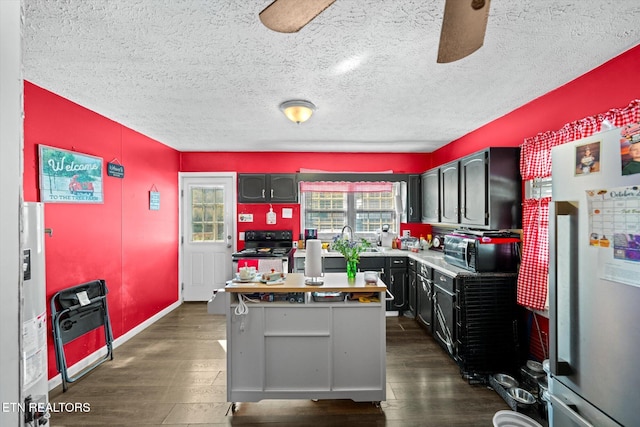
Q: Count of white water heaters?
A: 1